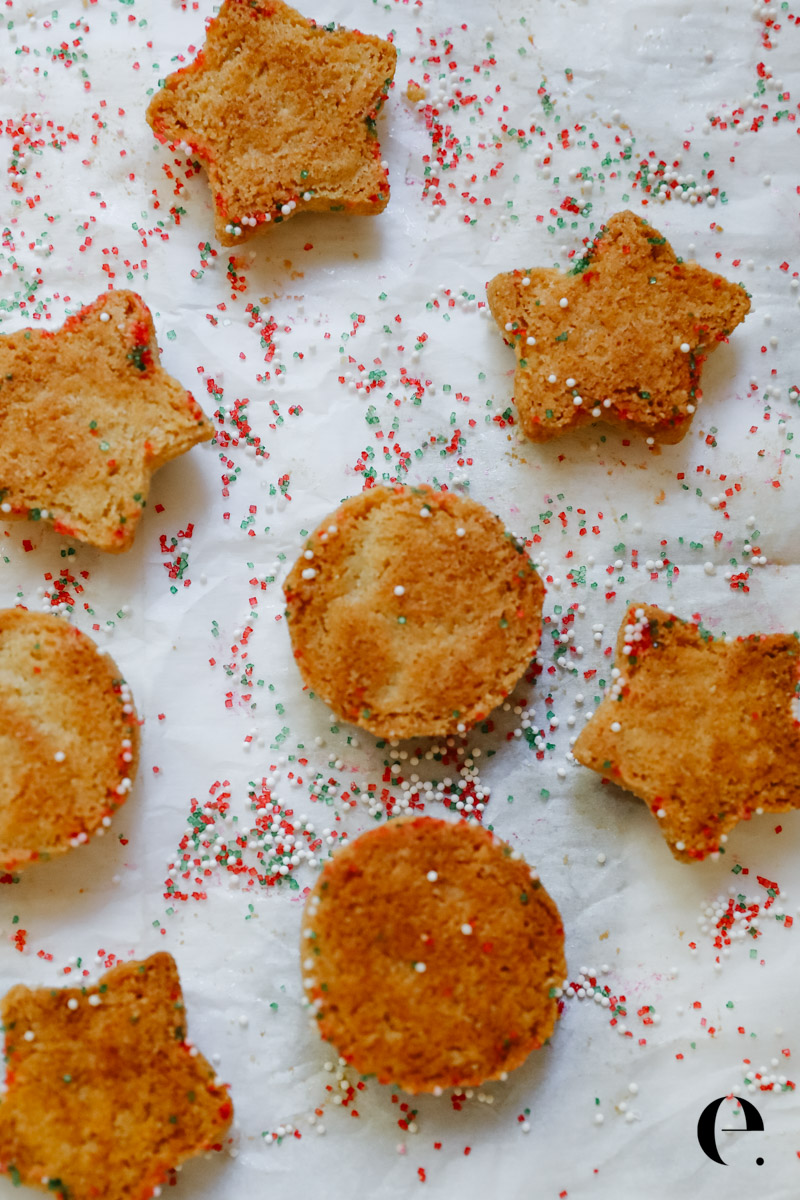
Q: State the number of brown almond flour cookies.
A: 8